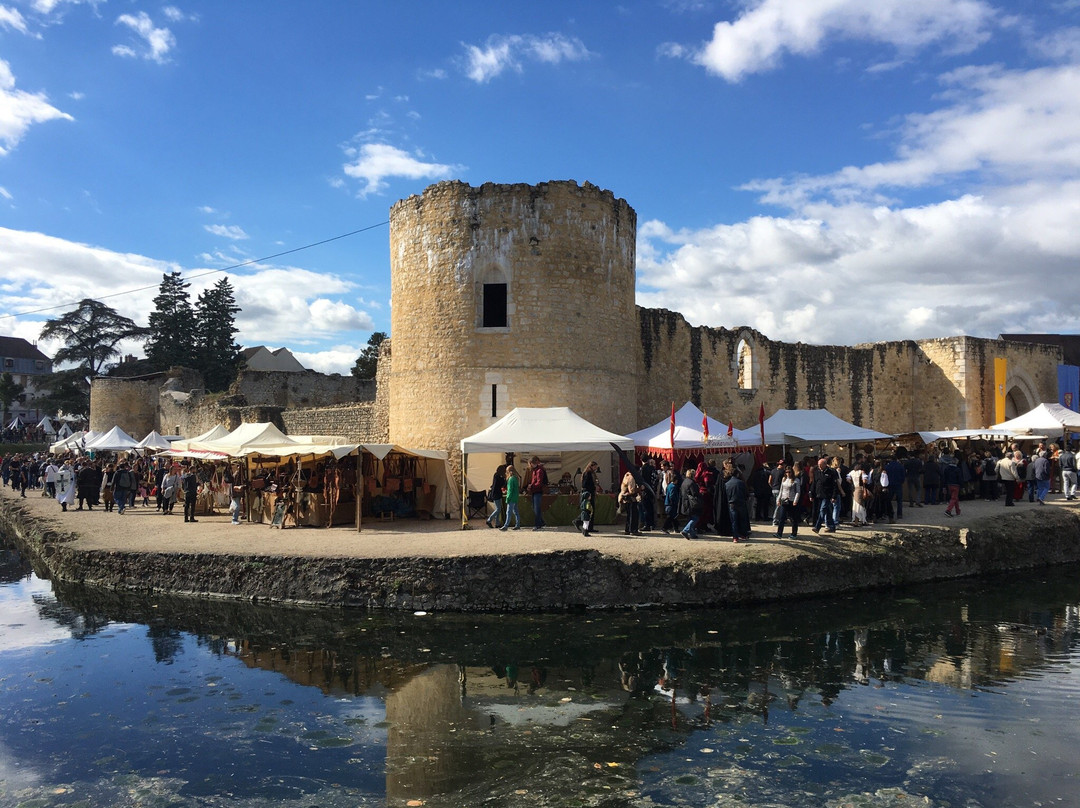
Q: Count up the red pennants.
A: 4